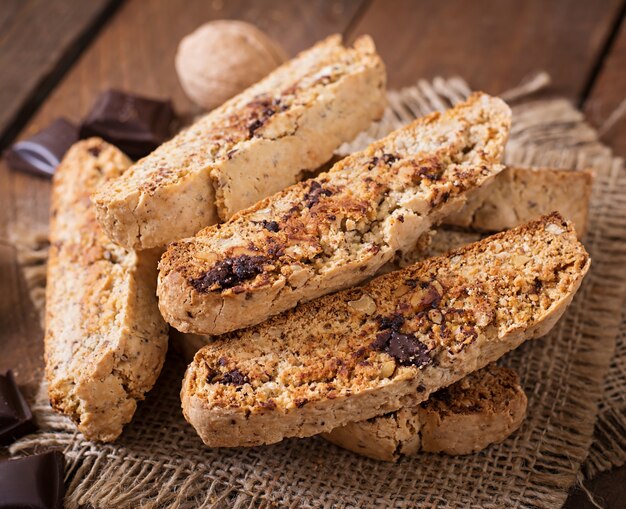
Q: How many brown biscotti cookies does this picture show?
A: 6